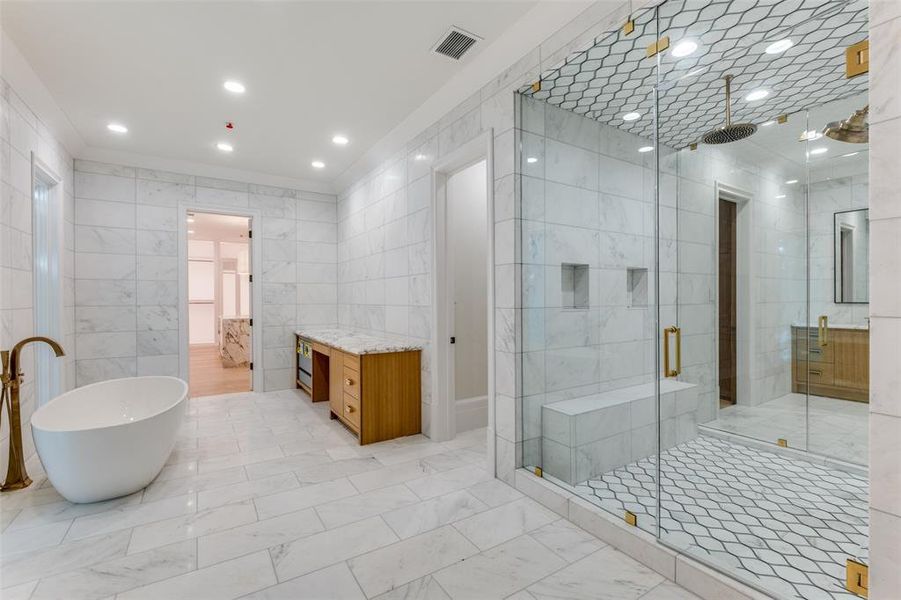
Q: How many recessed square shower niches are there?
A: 2